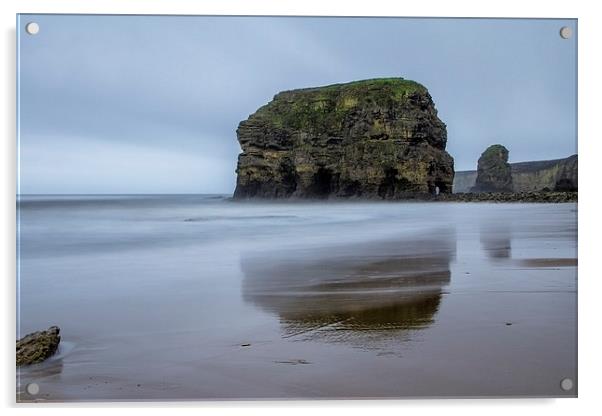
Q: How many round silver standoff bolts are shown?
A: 4